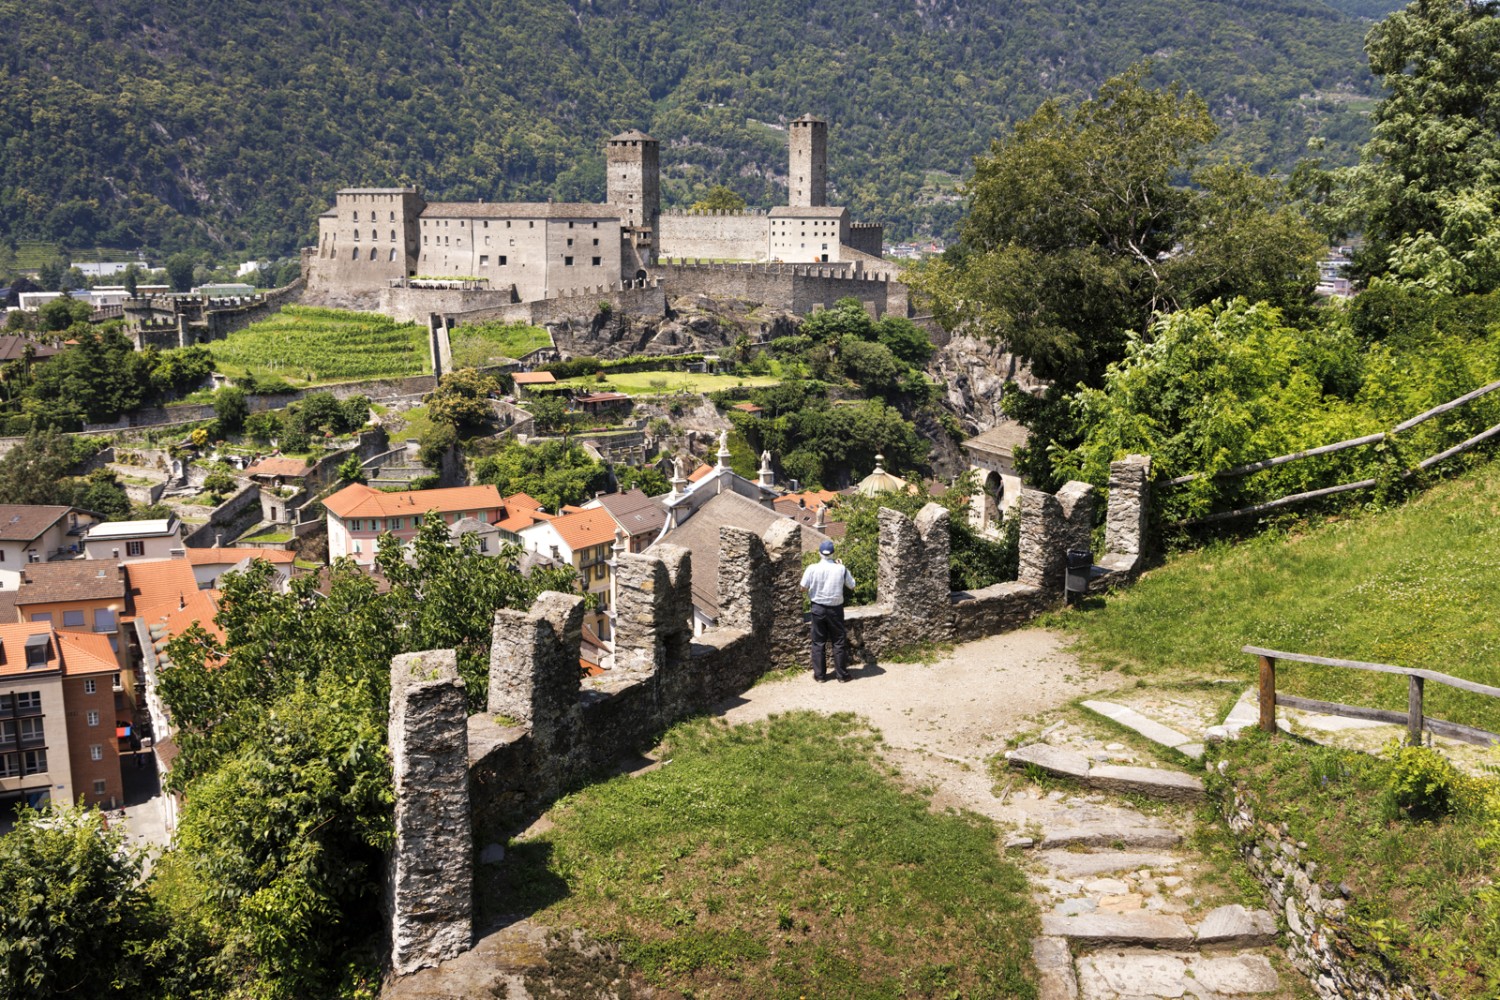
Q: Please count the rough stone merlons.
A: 7